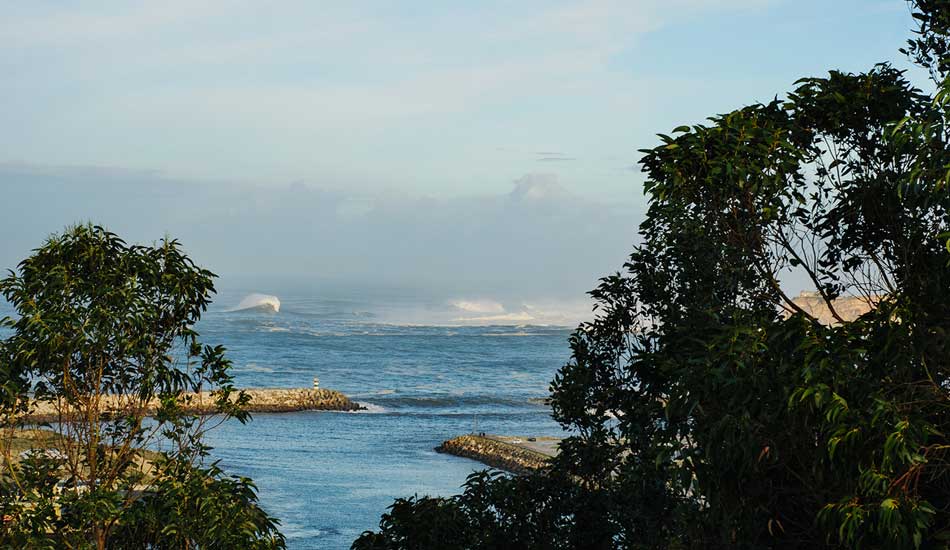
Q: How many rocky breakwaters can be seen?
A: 2